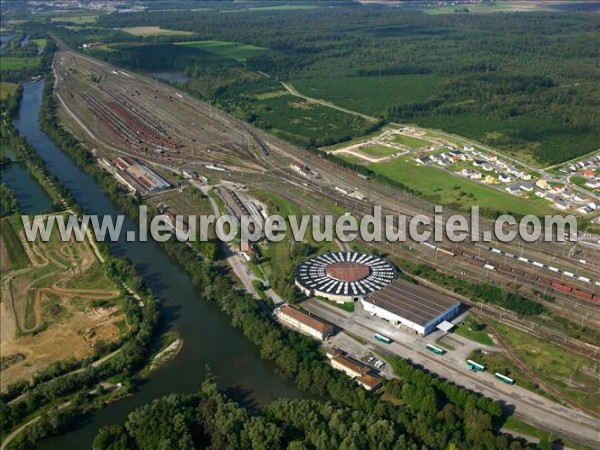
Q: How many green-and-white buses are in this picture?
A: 4